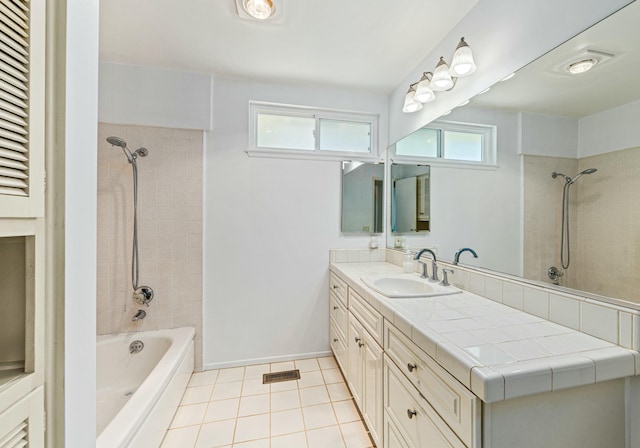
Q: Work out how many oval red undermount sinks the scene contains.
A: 0